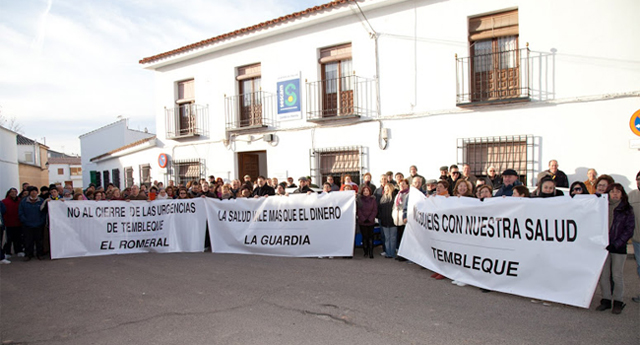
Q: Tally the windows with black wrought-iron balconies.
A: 4